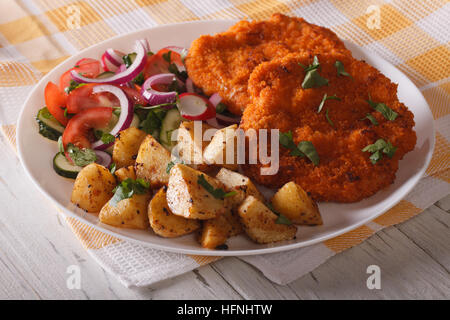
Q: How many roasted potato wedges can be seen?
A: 13